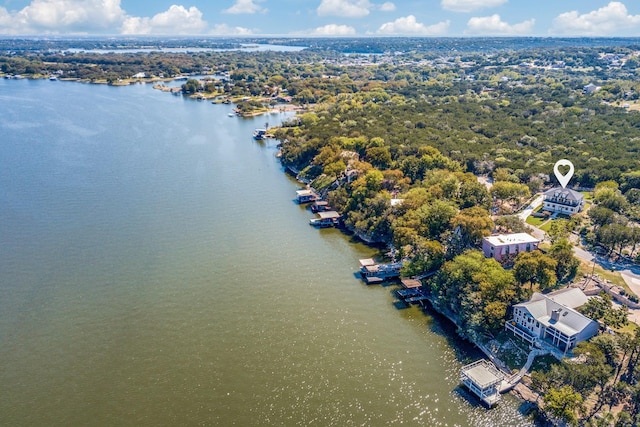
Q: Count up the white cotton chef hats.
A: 0